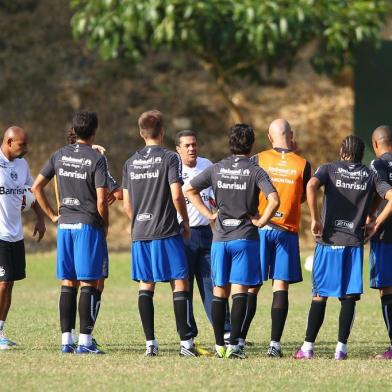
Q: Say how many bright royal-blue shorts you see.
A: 6